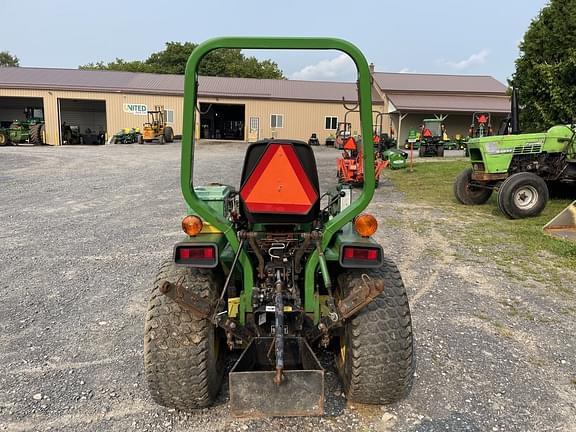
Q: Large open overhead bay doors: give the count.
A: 3